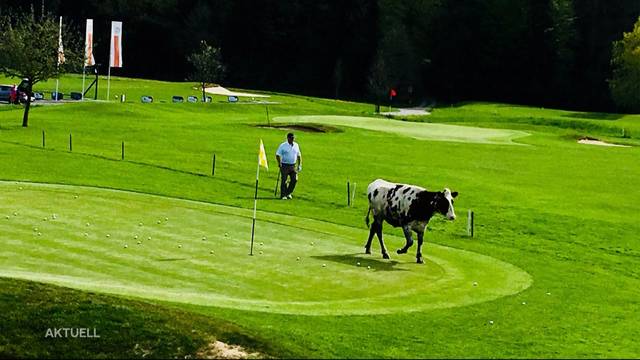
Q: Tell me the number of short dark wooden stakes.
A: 6